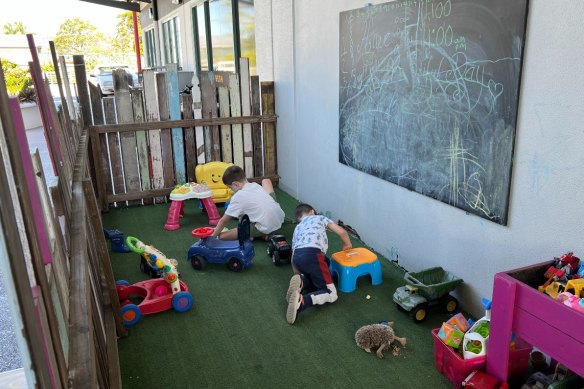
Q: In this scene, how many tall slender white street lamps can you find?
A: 0